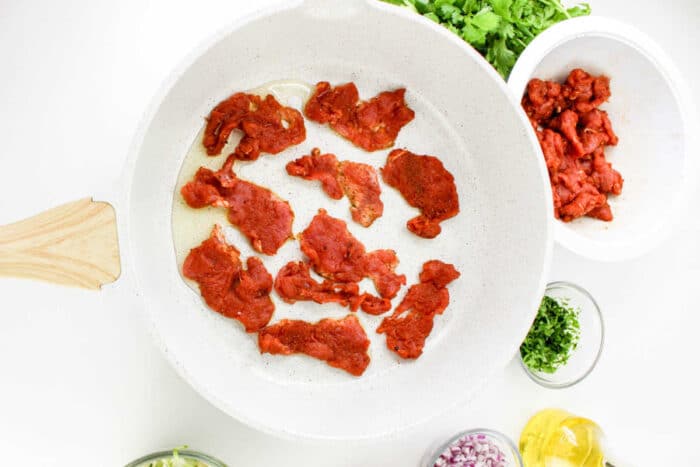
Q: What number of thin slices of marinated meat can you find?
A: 10